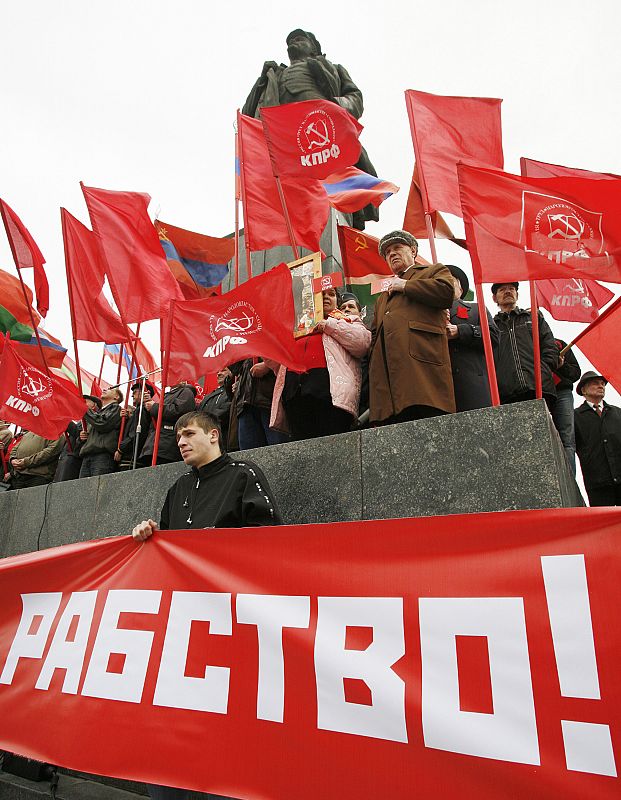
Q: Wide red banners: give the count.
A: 1